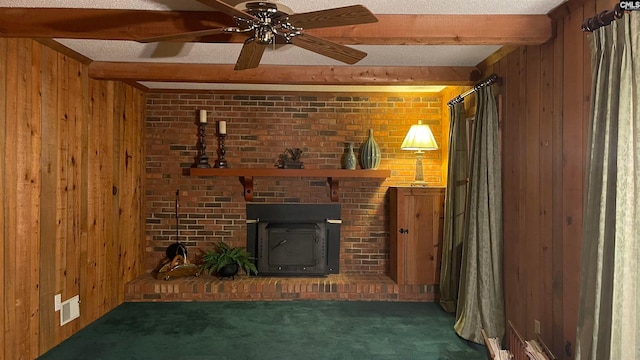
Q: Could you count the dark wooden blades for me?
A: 5